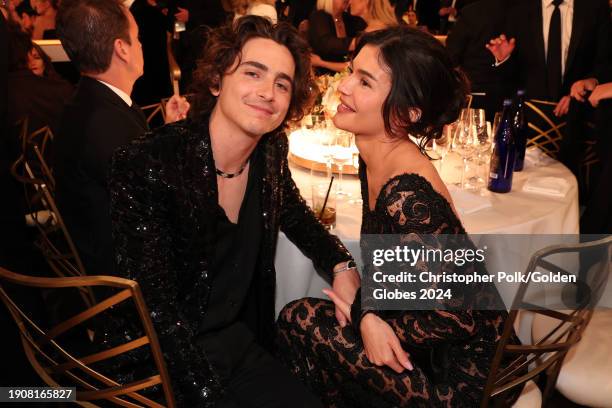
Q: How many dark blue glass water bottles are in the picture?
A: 2